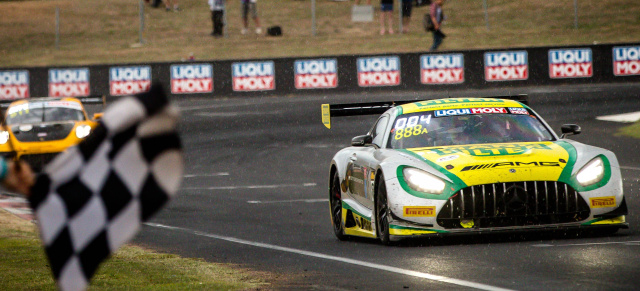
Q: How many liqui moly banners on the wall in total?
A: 11